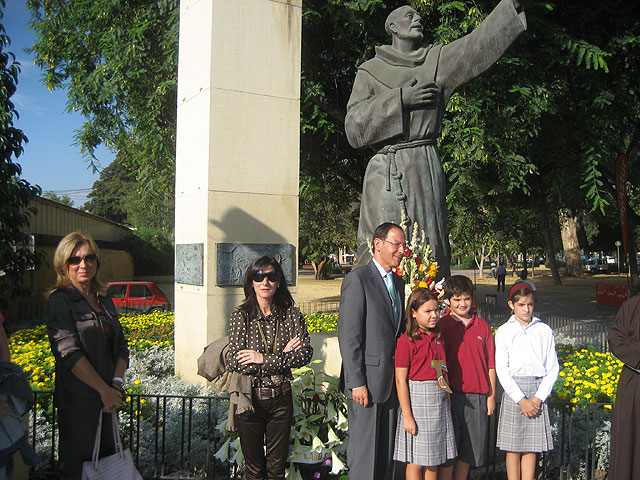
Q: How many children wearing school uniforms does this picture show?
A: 3